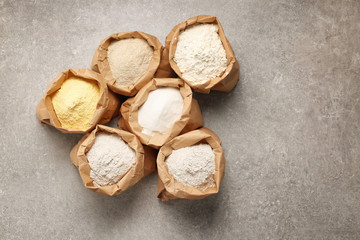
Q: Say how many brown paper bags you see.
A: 6